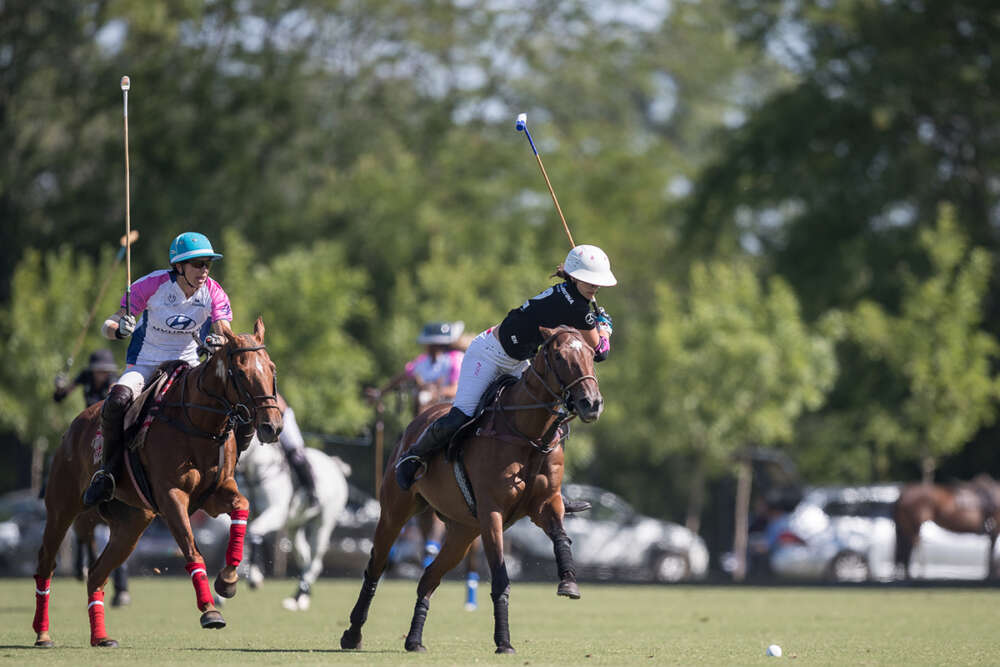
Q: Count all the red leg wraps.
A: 4